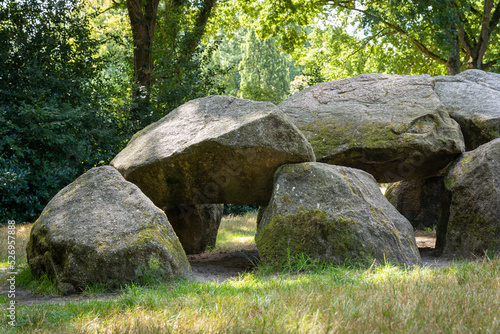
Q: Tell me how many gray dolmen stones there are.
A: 8